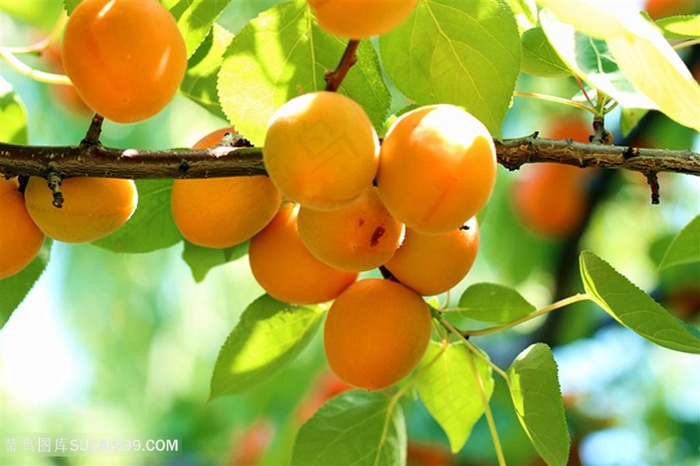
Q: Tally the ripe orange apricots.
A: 11